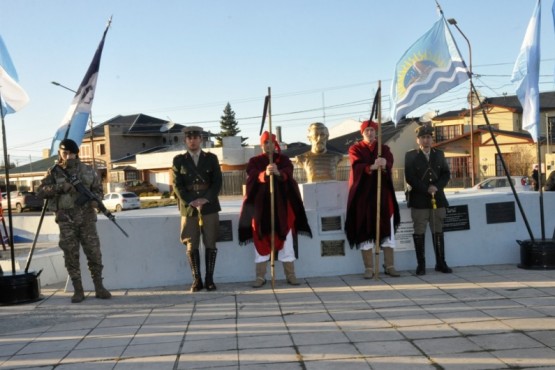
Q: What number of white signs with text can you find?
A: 1